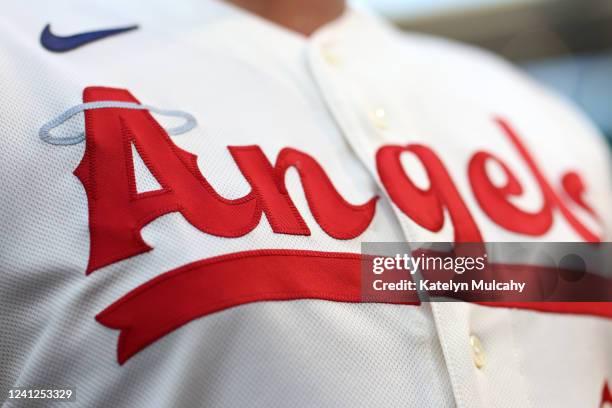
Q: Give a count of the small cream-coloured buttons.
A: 3